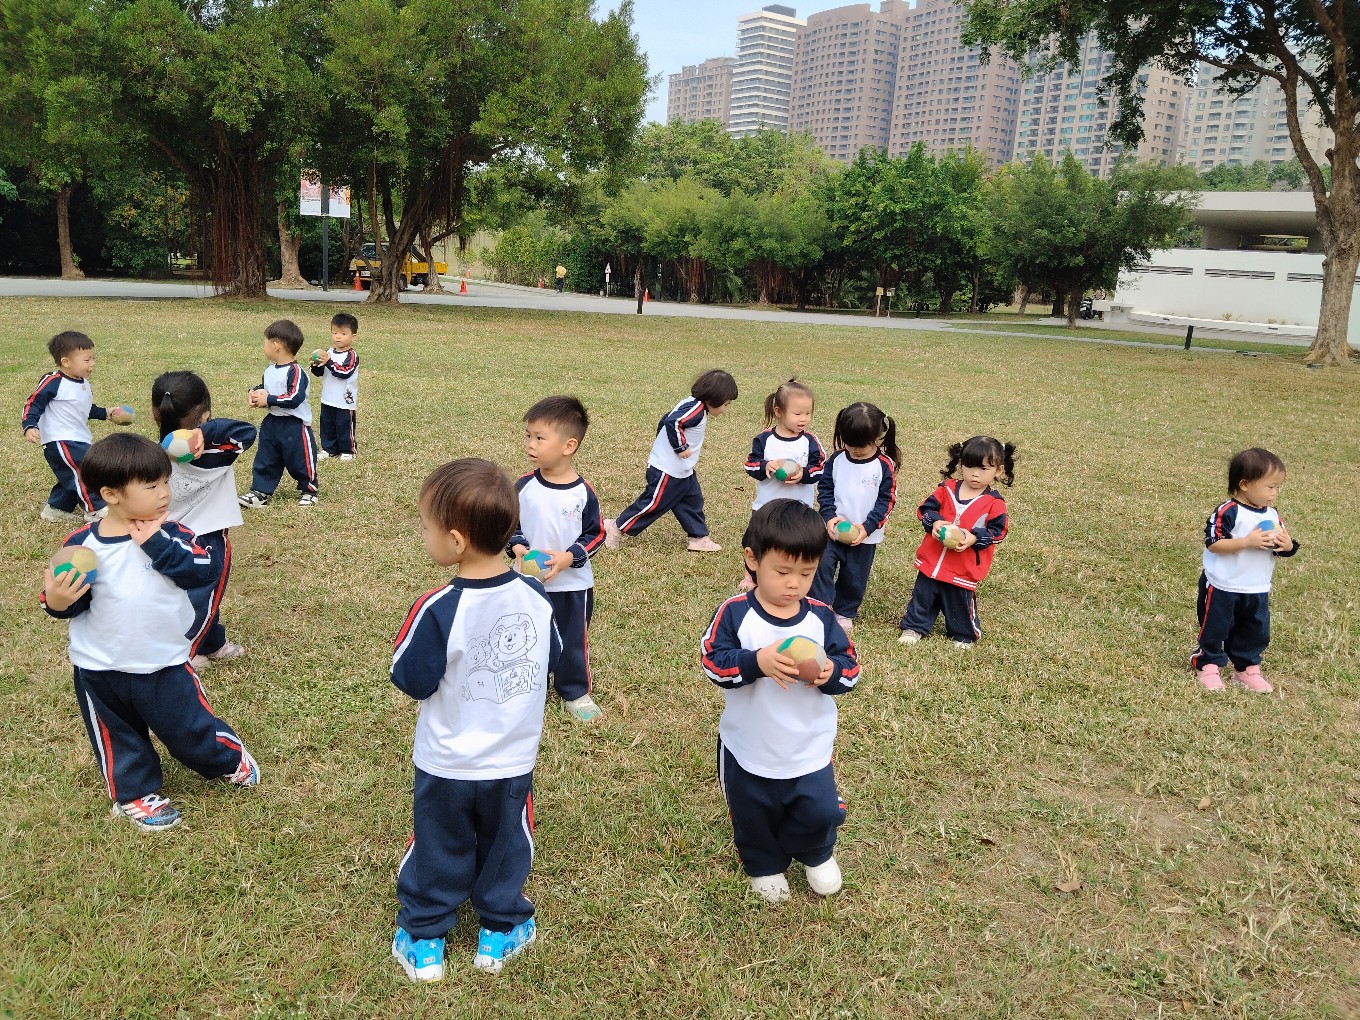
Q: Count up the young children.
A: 13